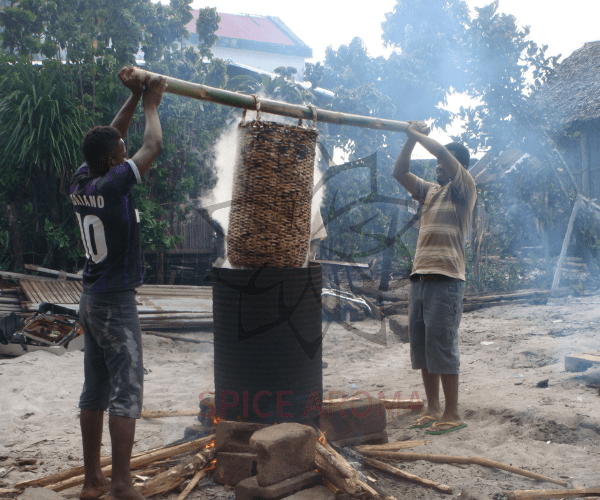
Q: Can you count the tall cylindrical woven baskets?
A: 1